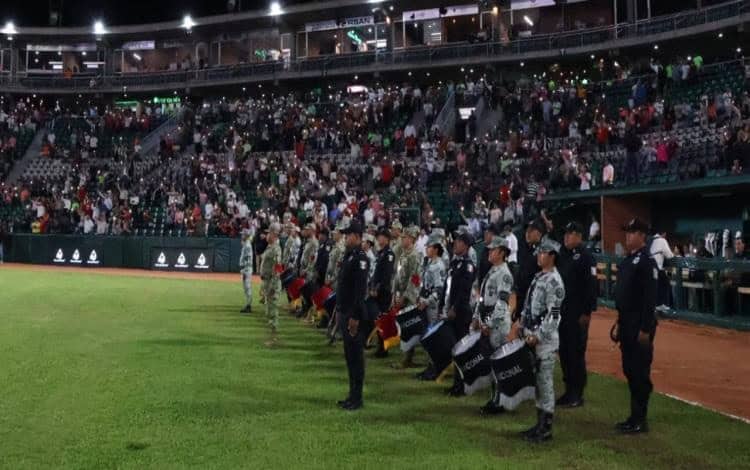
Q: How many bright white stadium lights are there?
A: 4